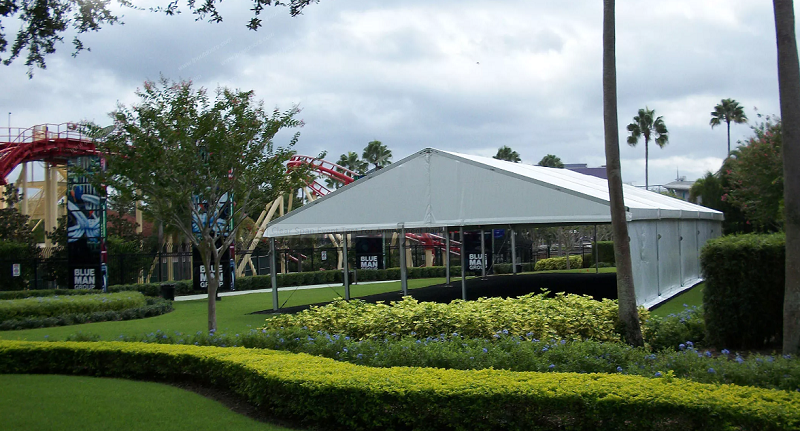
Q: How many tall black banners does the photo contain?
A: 4